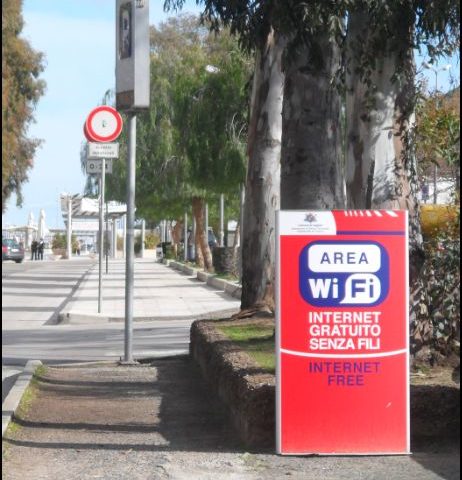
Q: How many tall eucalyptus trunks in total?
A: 3